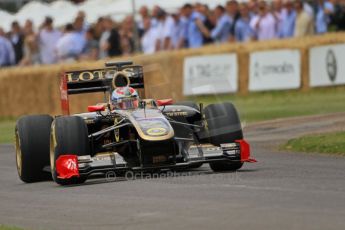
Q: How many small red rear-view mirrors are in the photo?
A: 2